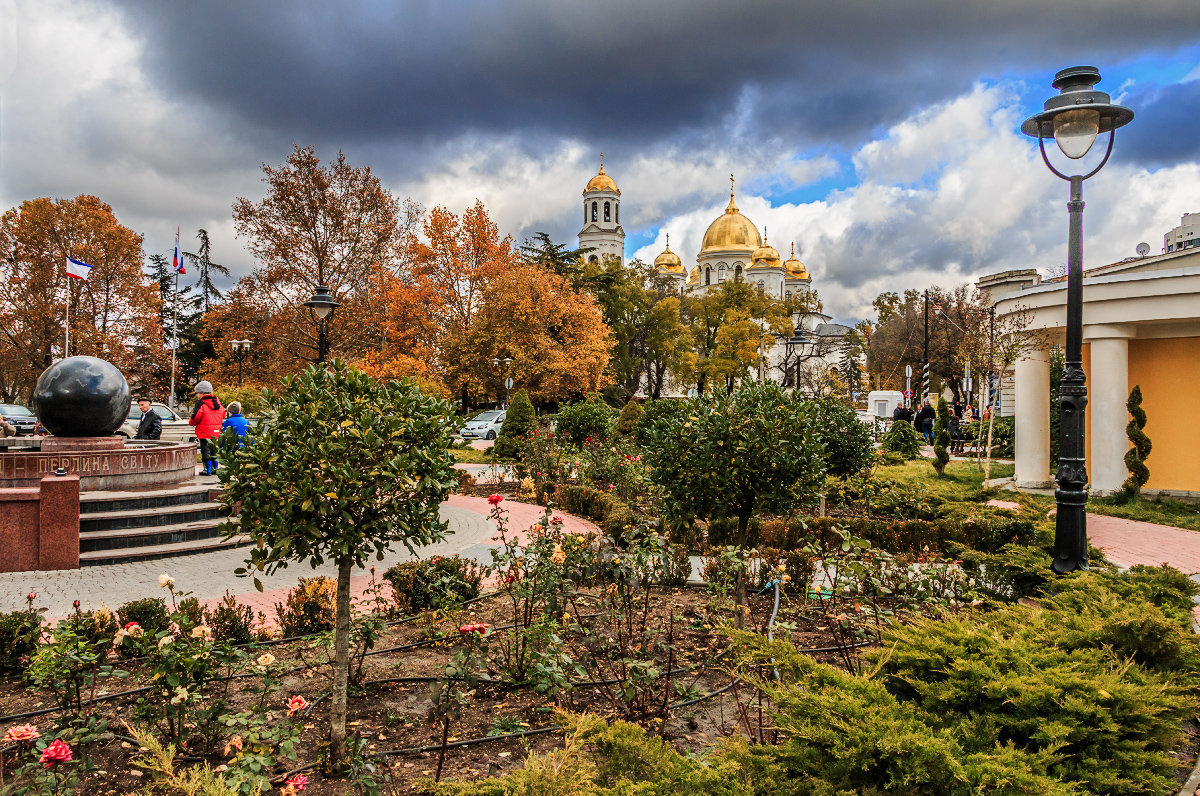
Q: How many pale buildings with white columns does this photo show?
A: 1